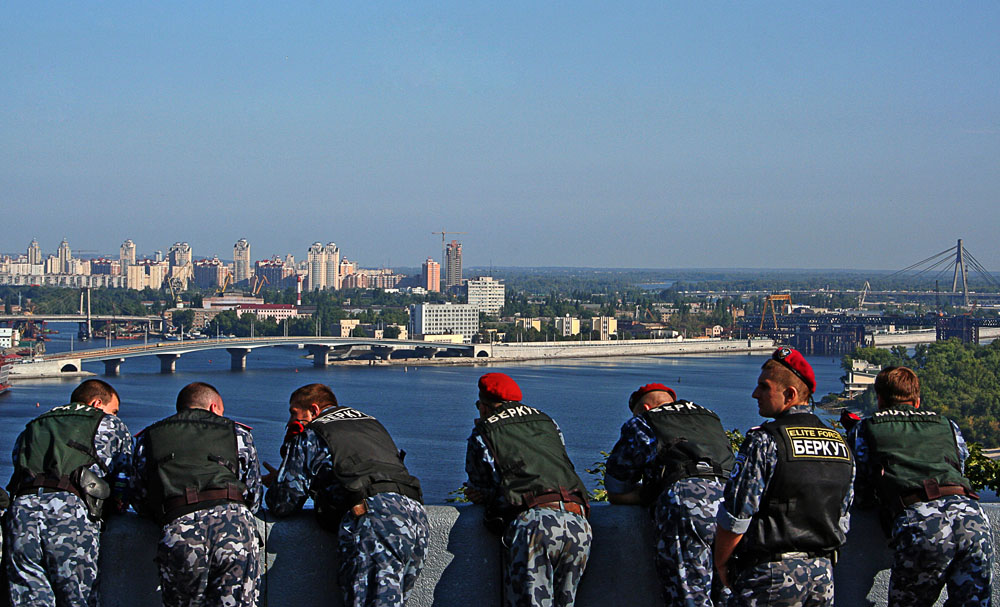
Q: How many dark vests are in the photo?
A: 7